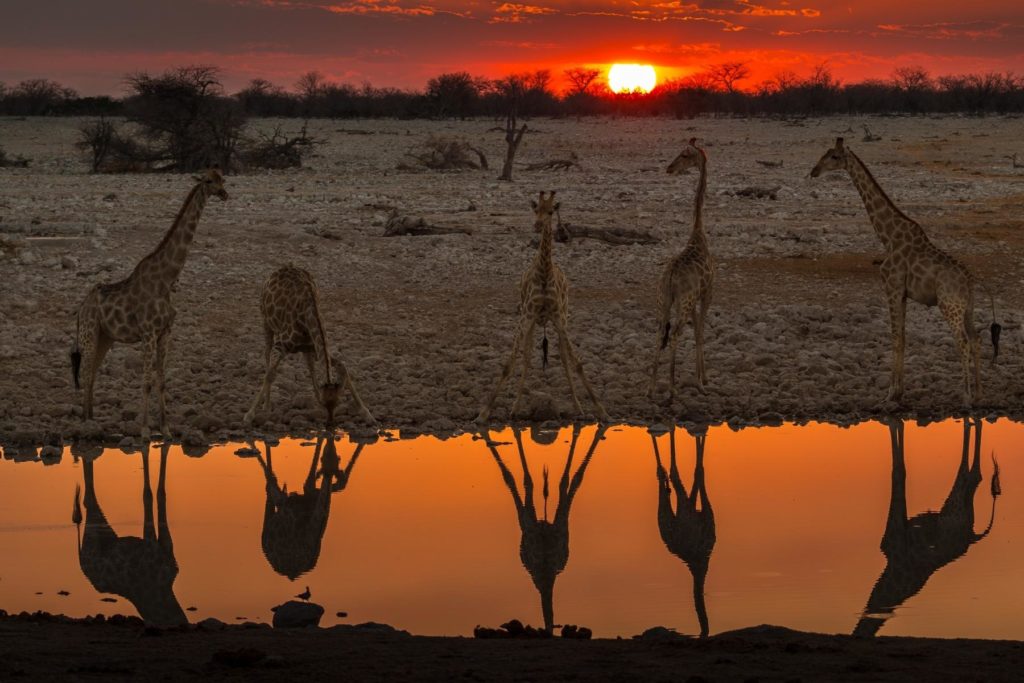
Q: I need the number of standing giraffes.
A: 4